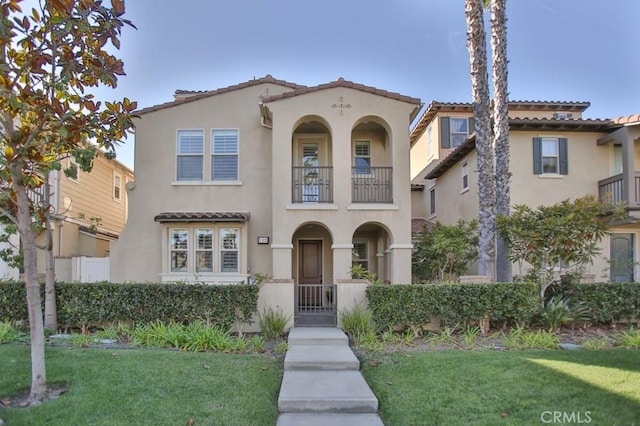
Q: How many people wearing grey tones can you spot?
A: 0